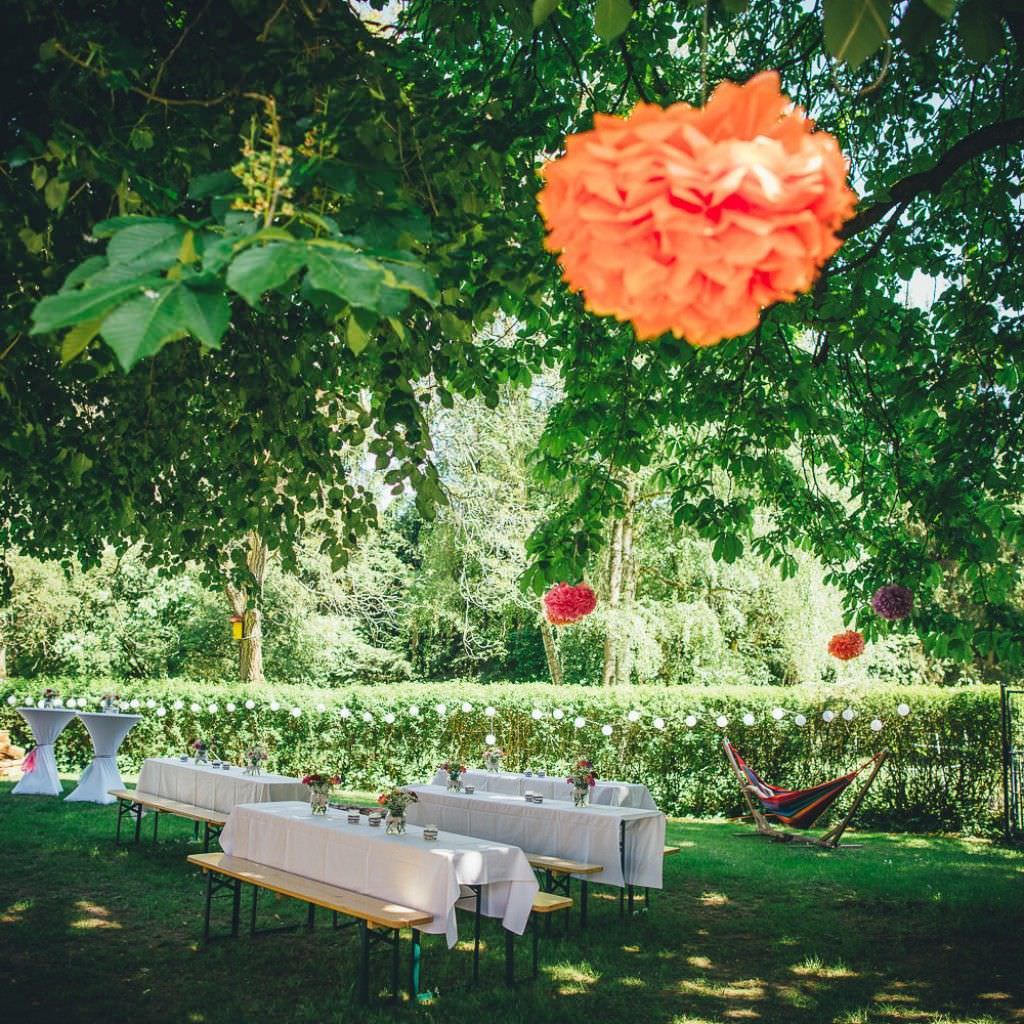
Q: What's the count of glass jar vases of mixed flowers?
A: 9